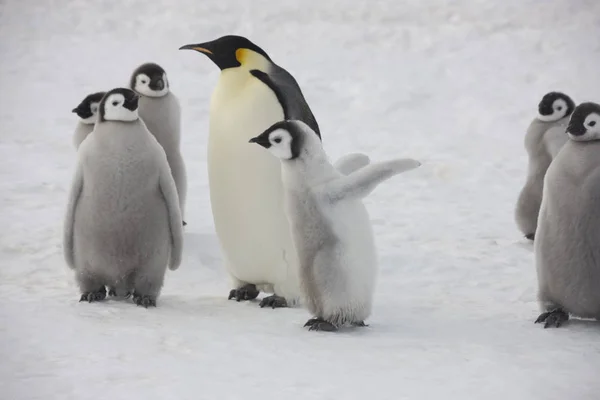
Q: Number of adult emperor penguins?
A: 1